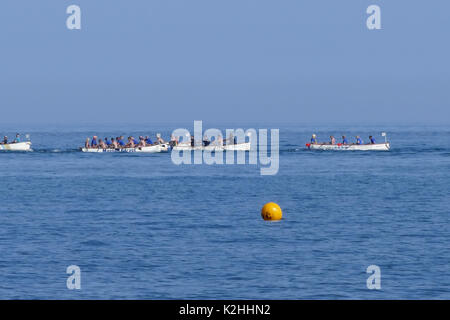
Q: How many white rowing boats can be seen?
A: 4